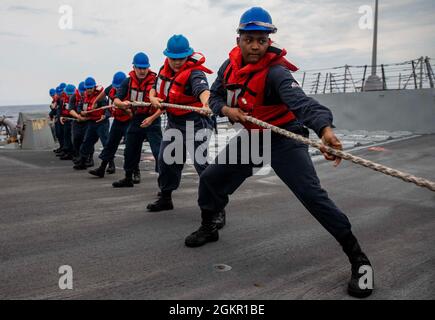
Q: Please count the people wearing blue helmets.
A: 10